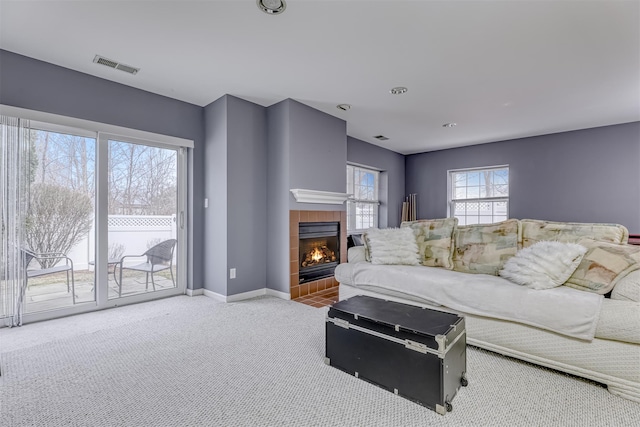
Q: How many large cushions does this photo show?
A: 4